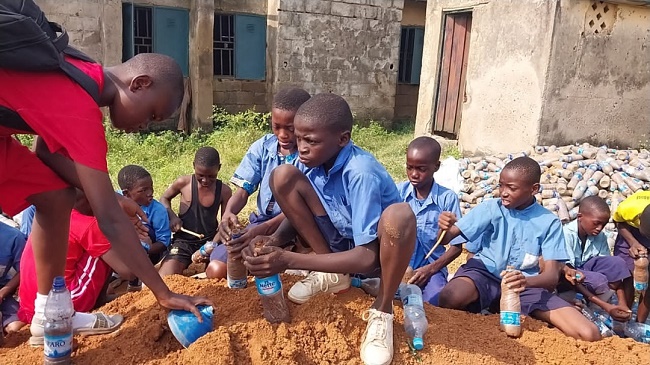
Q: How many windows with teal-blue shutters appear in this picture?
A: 3